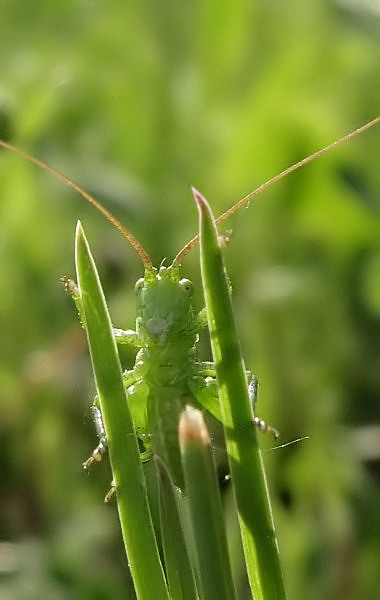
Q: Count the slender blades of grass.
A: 4